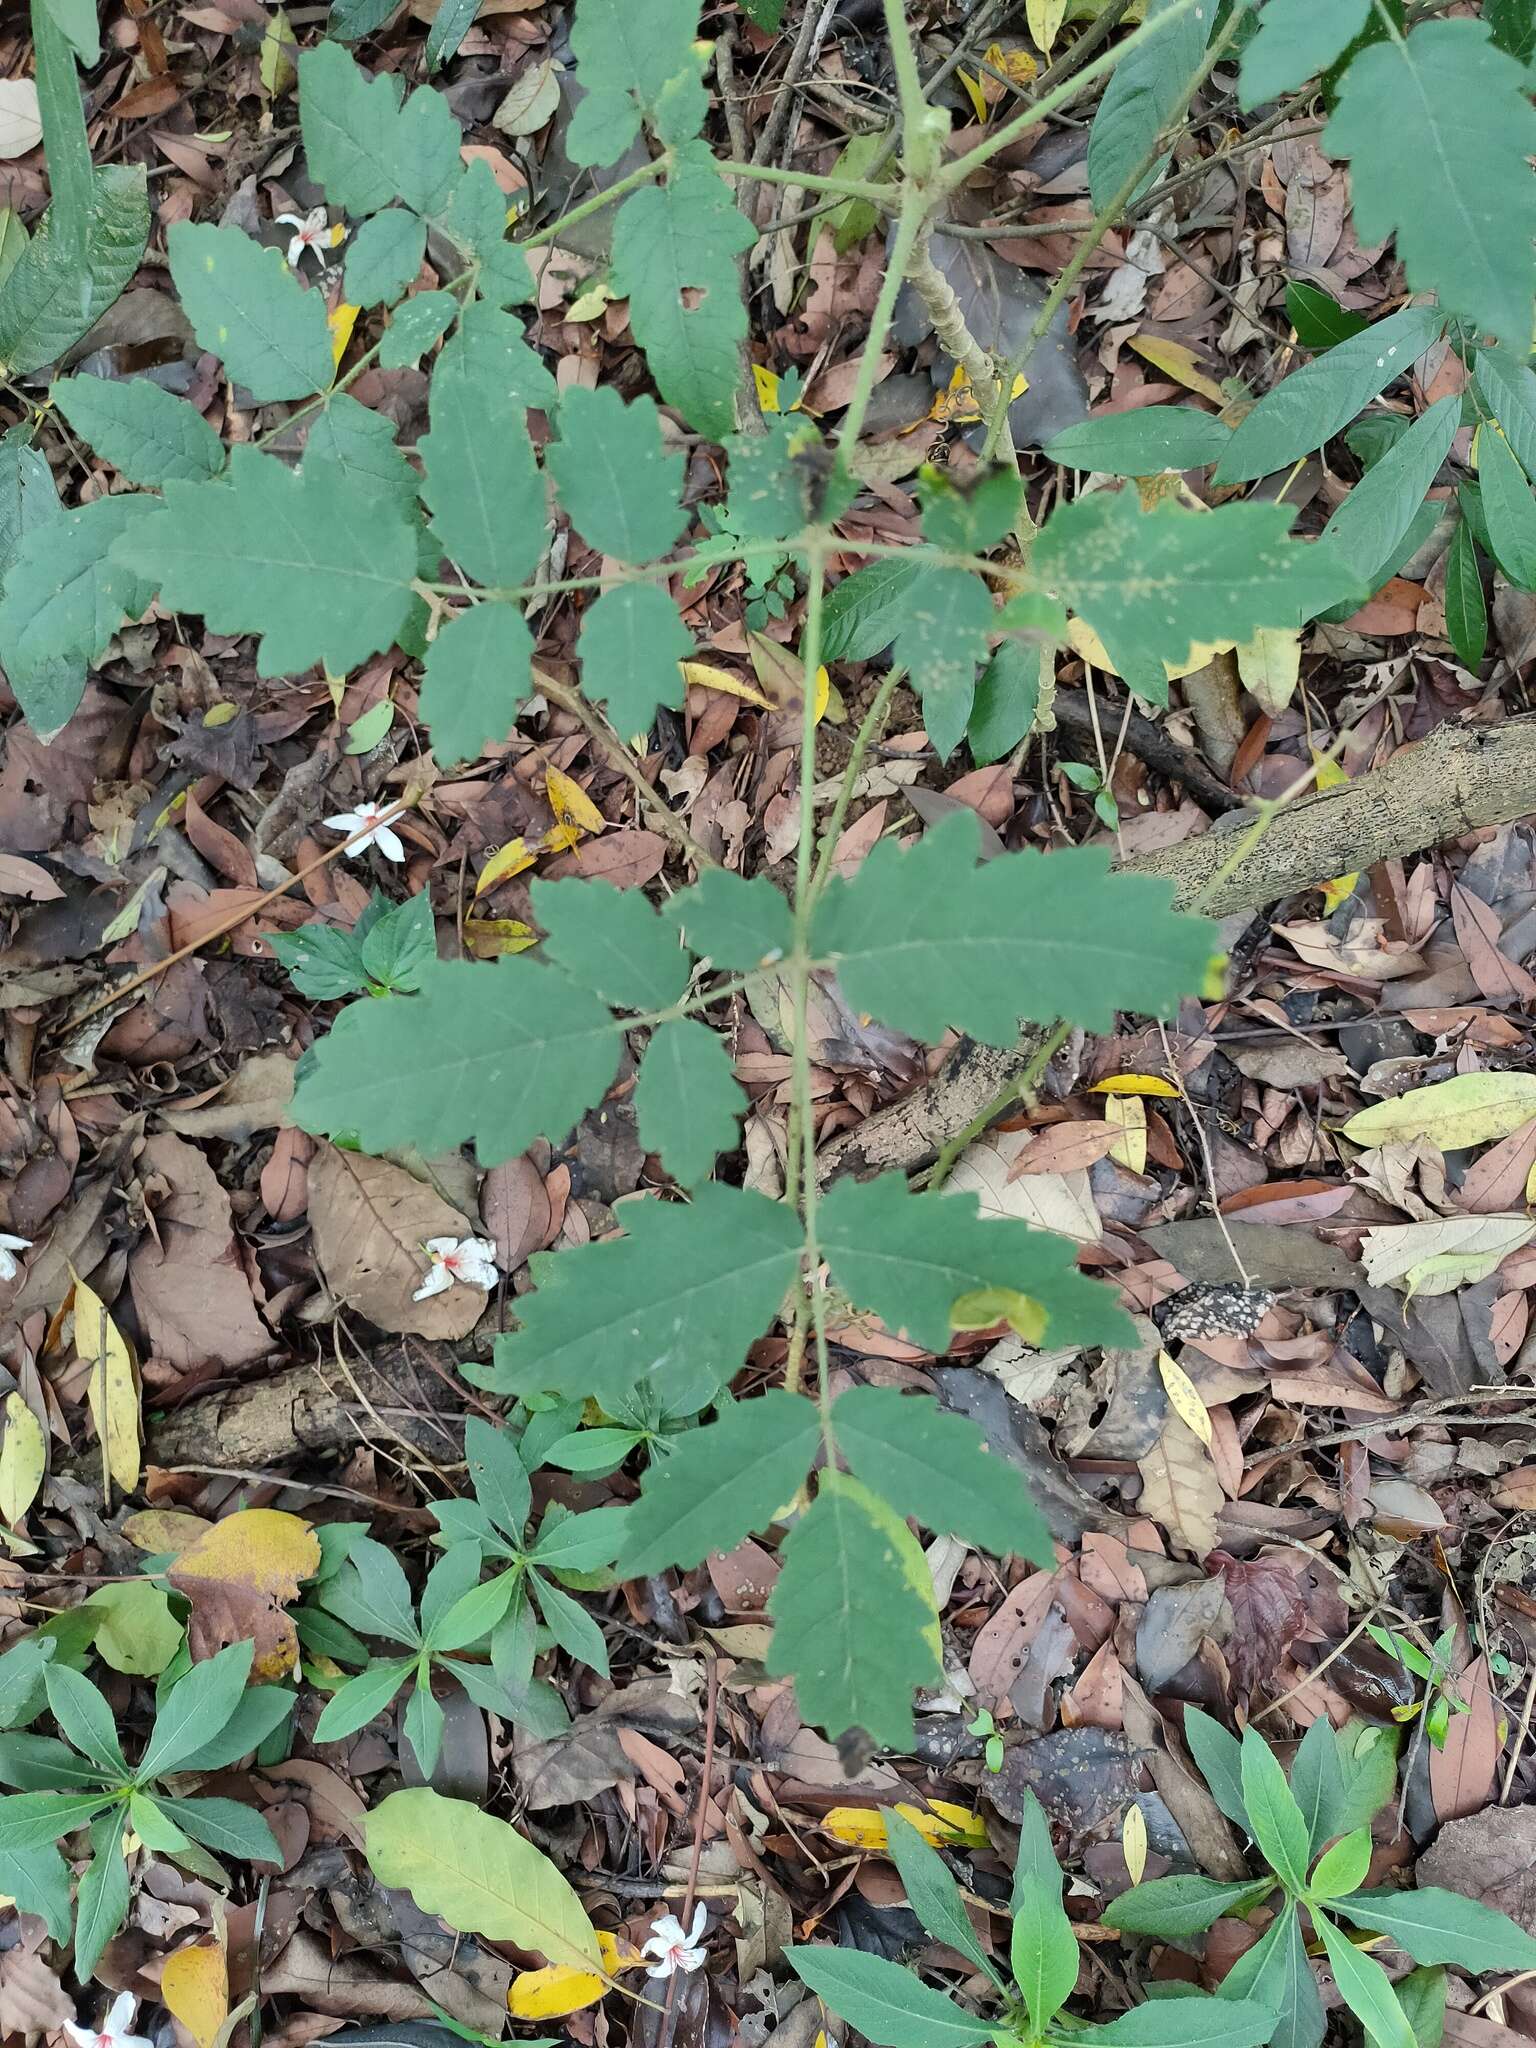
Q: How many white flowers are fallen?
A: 6